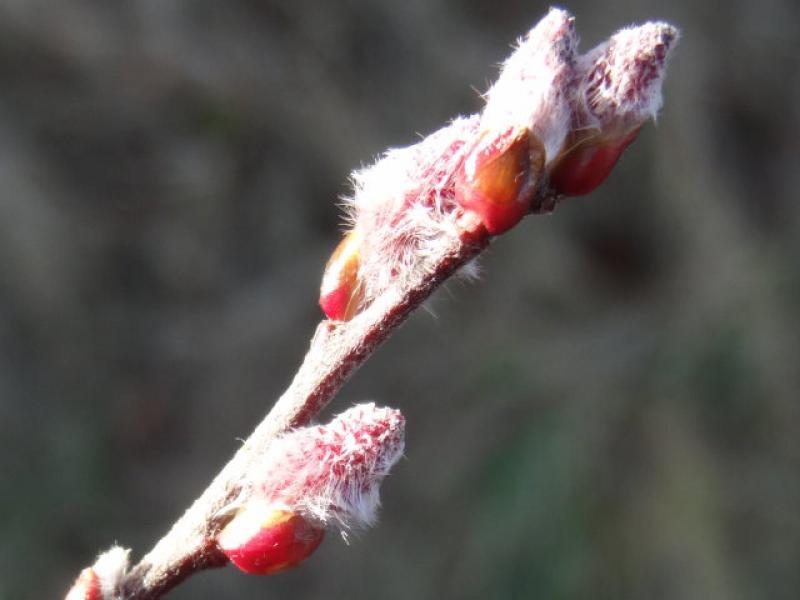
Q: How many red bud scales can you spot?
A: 5